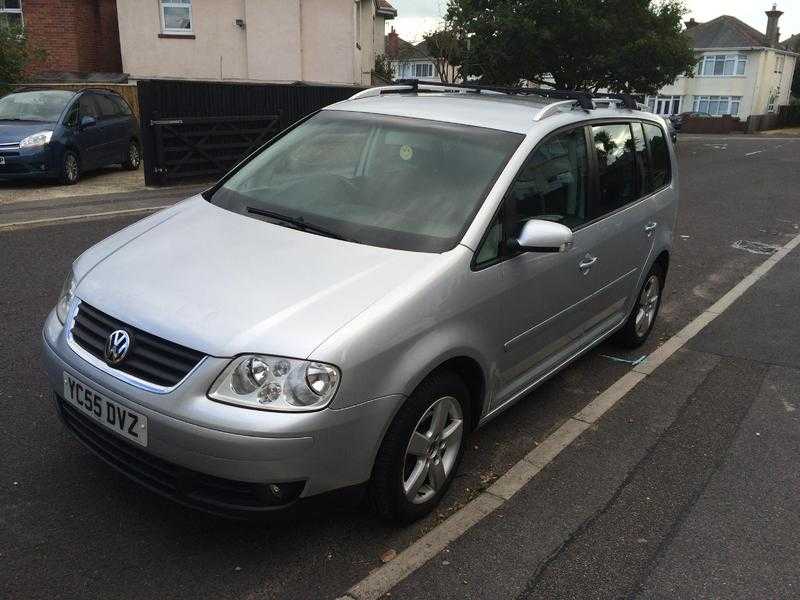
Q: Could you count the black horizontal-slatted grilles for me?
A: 2